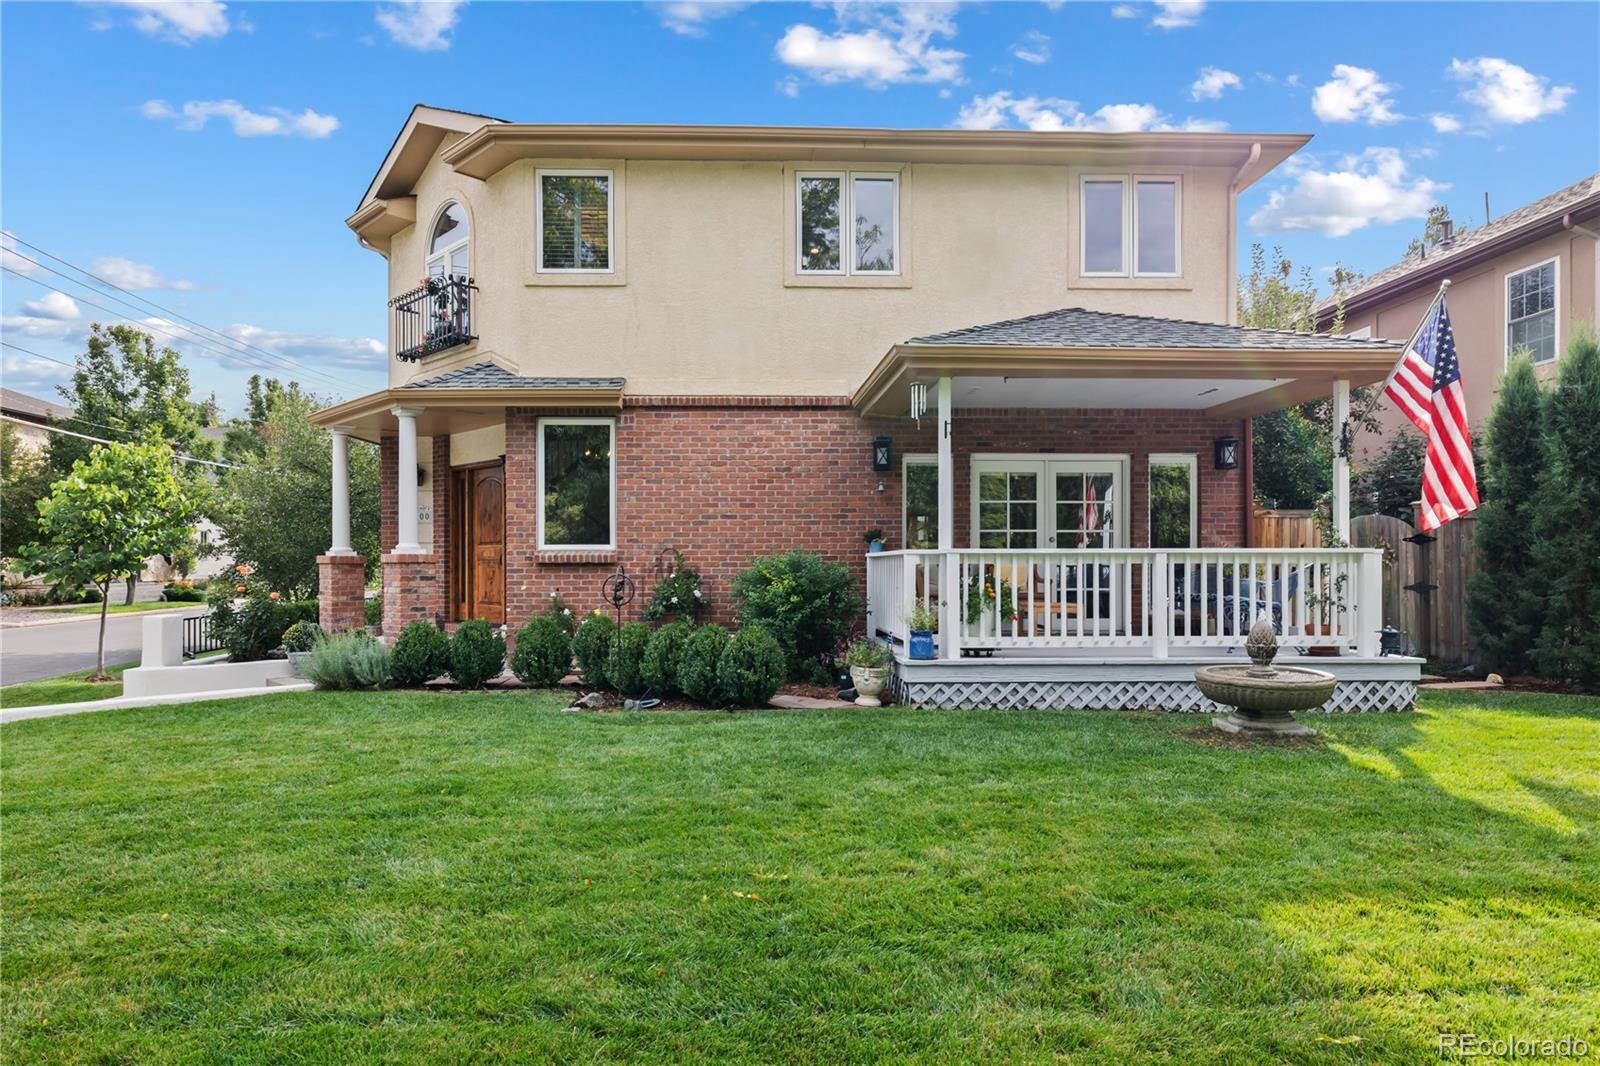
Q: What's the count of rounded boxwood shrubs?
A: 8